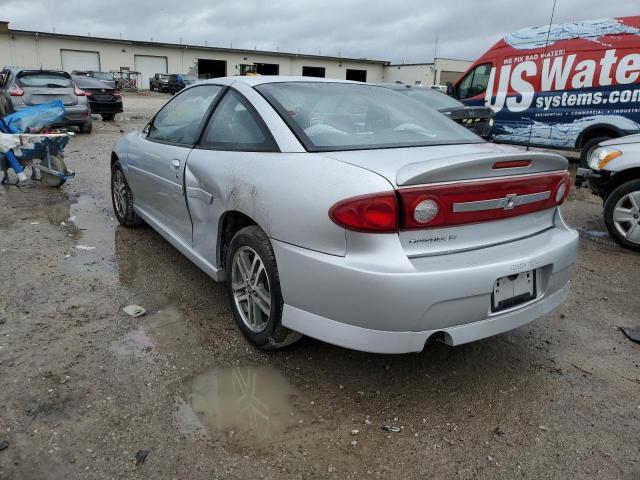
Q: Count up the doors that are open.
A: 4